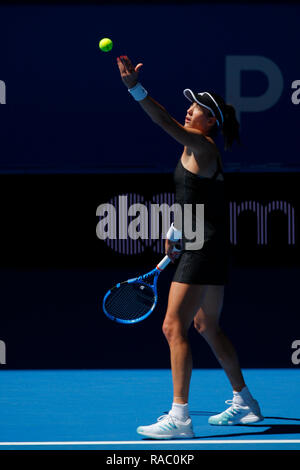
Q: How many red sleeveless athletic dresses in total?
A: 0